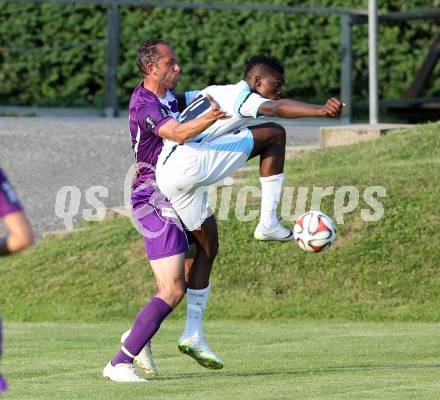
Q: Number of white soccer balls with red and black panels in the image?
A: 1